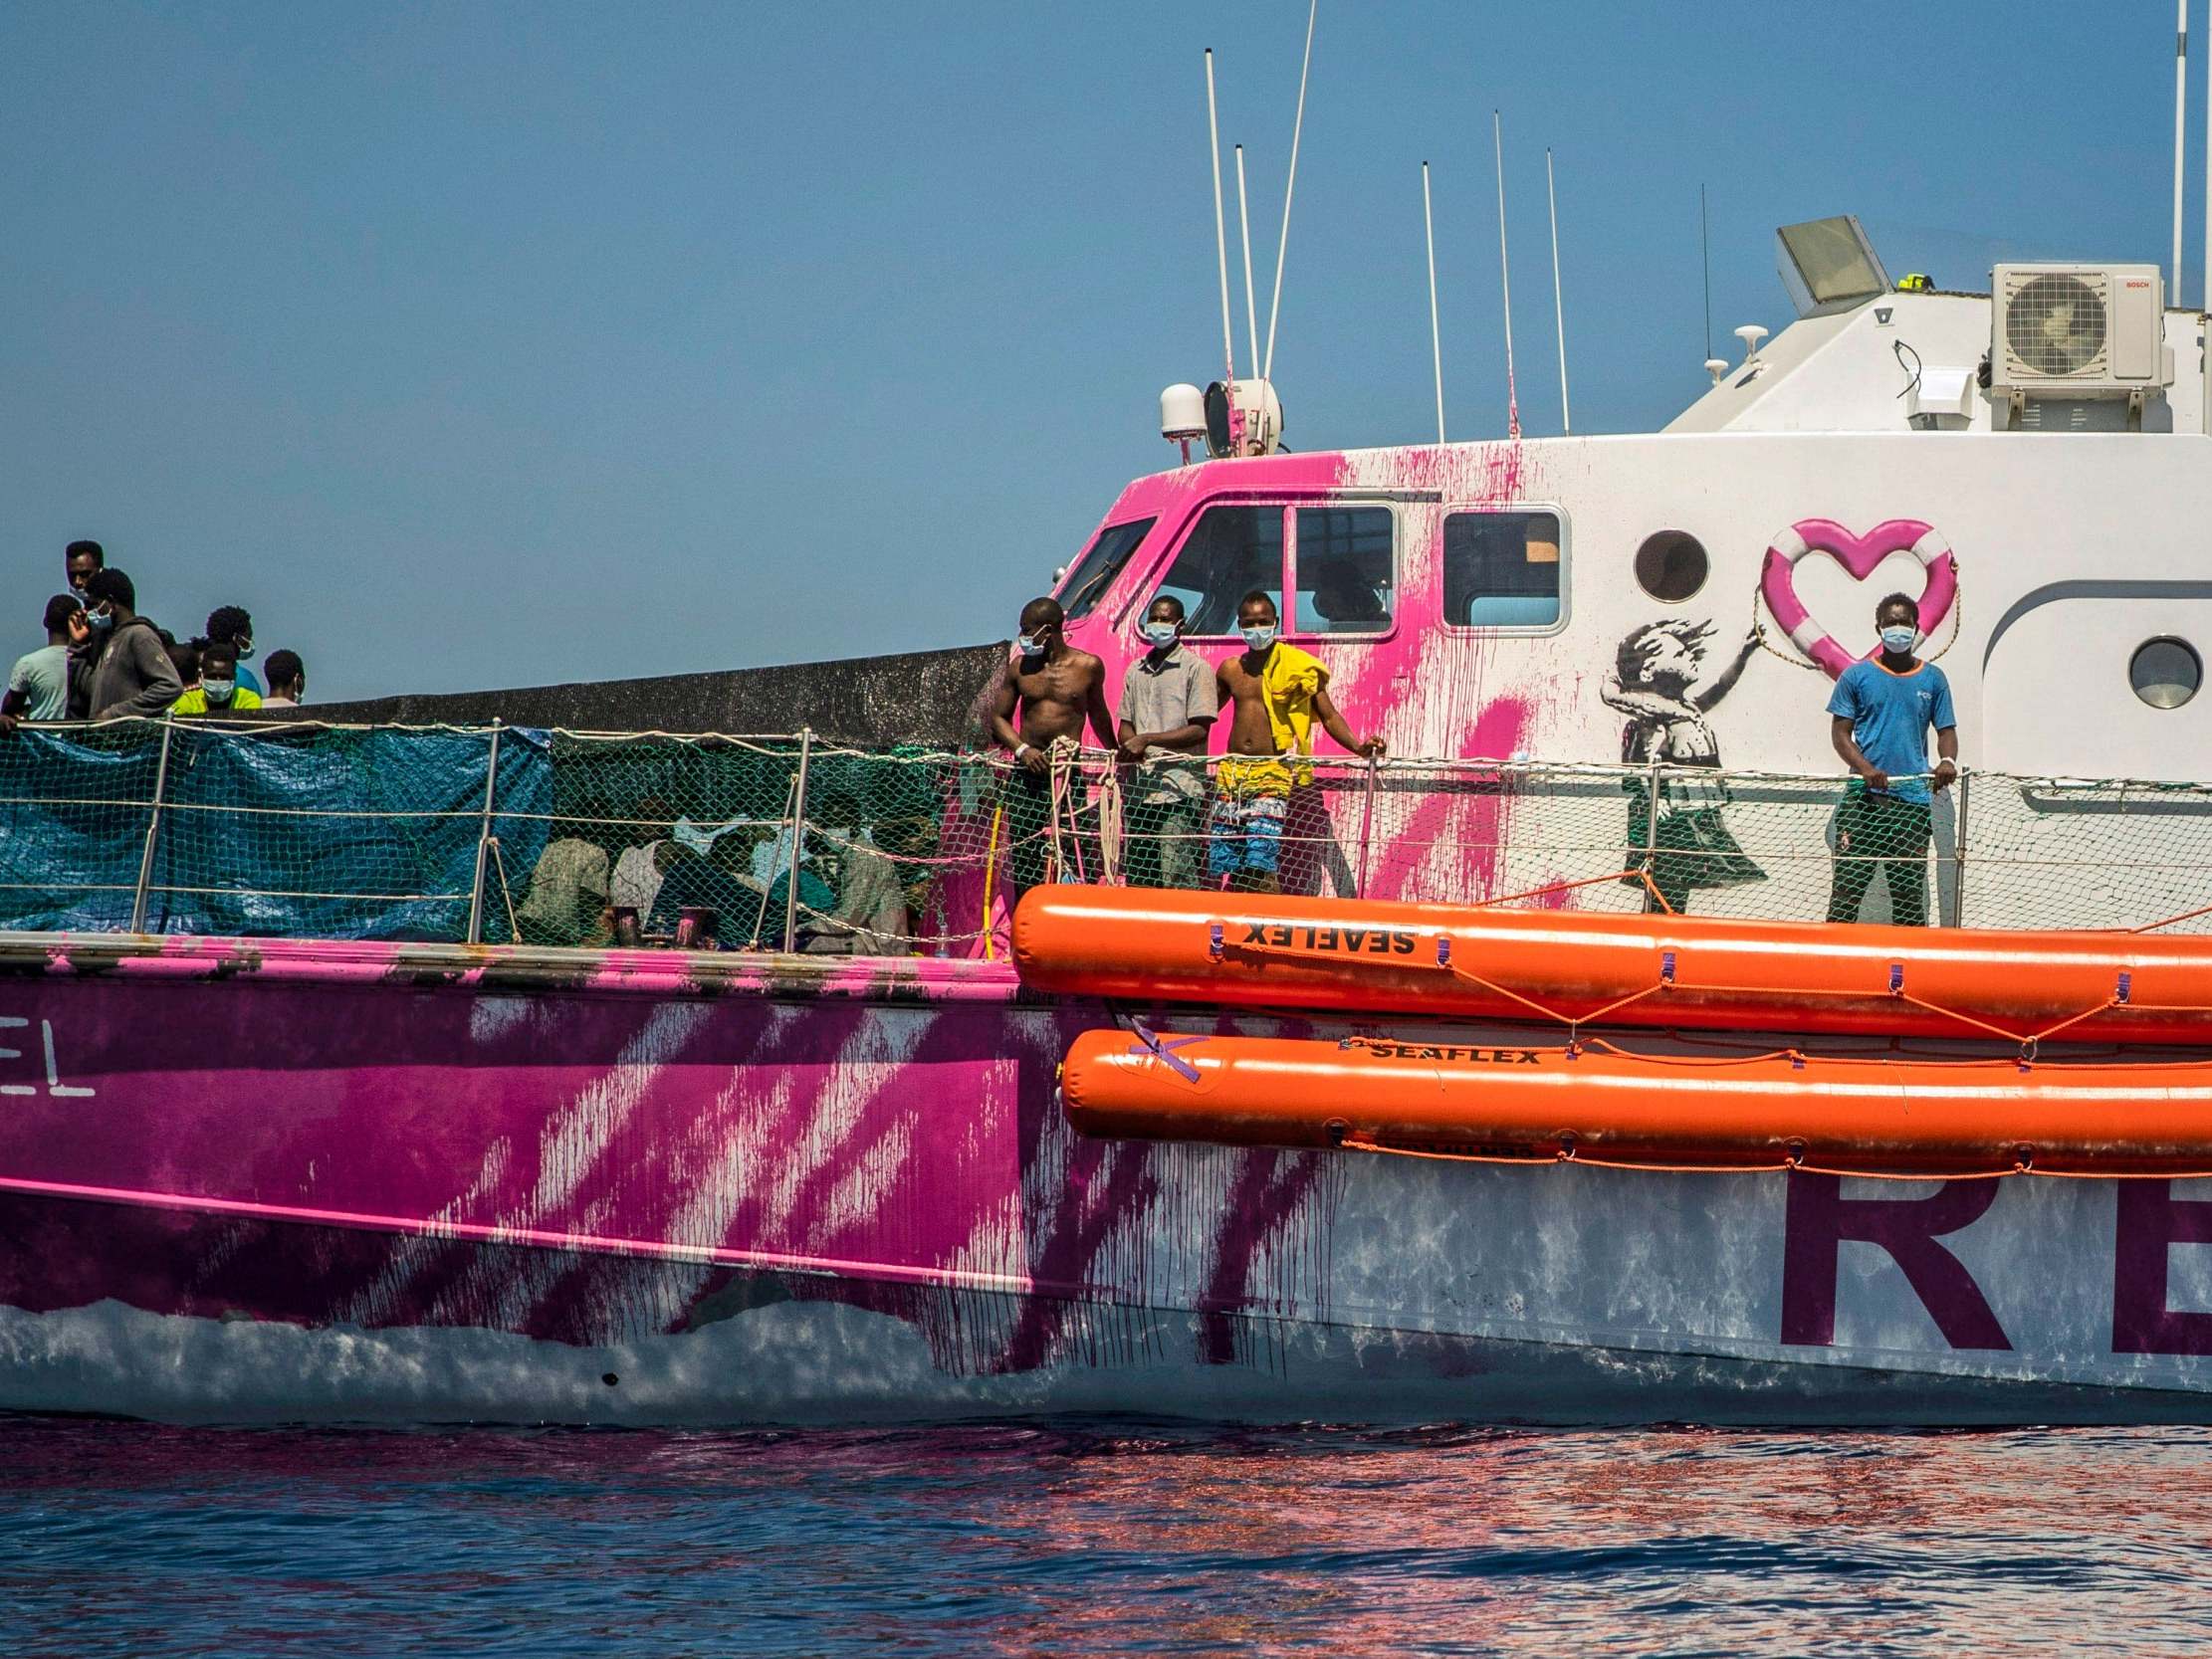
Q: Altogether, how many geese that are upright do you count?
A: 0